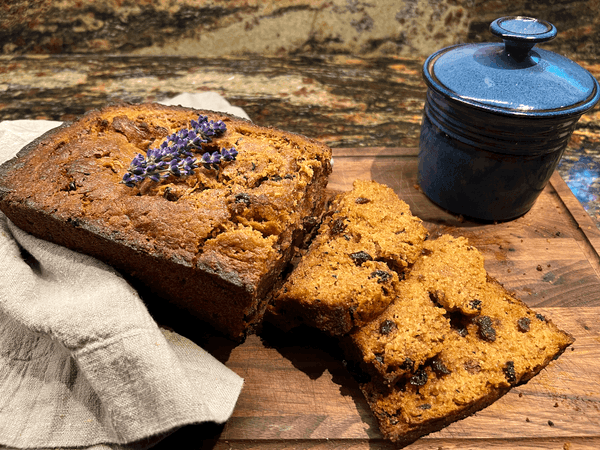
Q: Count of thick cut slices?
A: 2